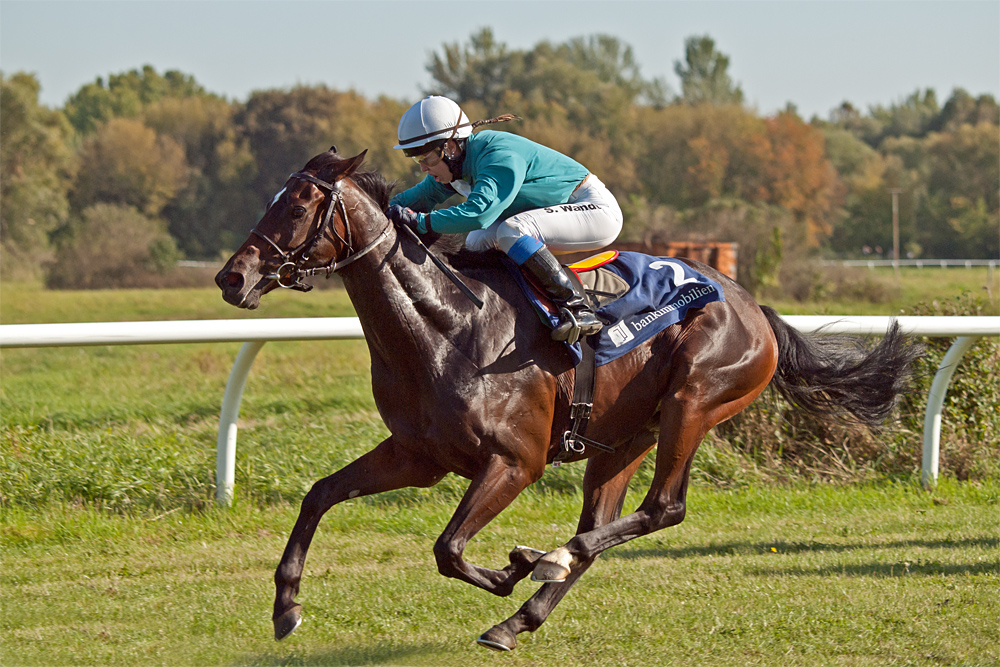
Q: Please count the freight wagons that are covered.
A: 0